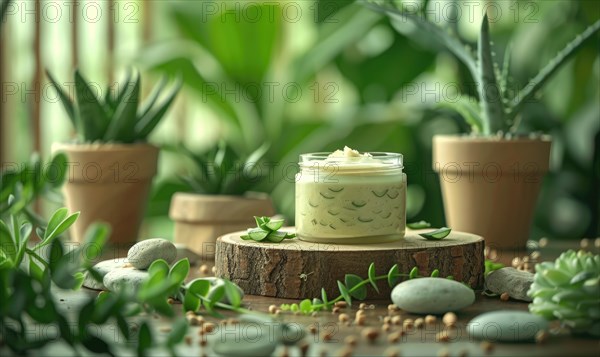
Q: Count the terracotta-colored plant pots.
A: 3